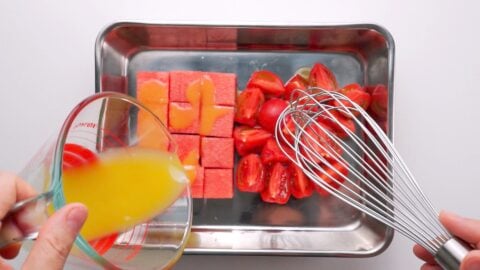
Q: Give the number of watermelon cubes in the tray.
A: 12